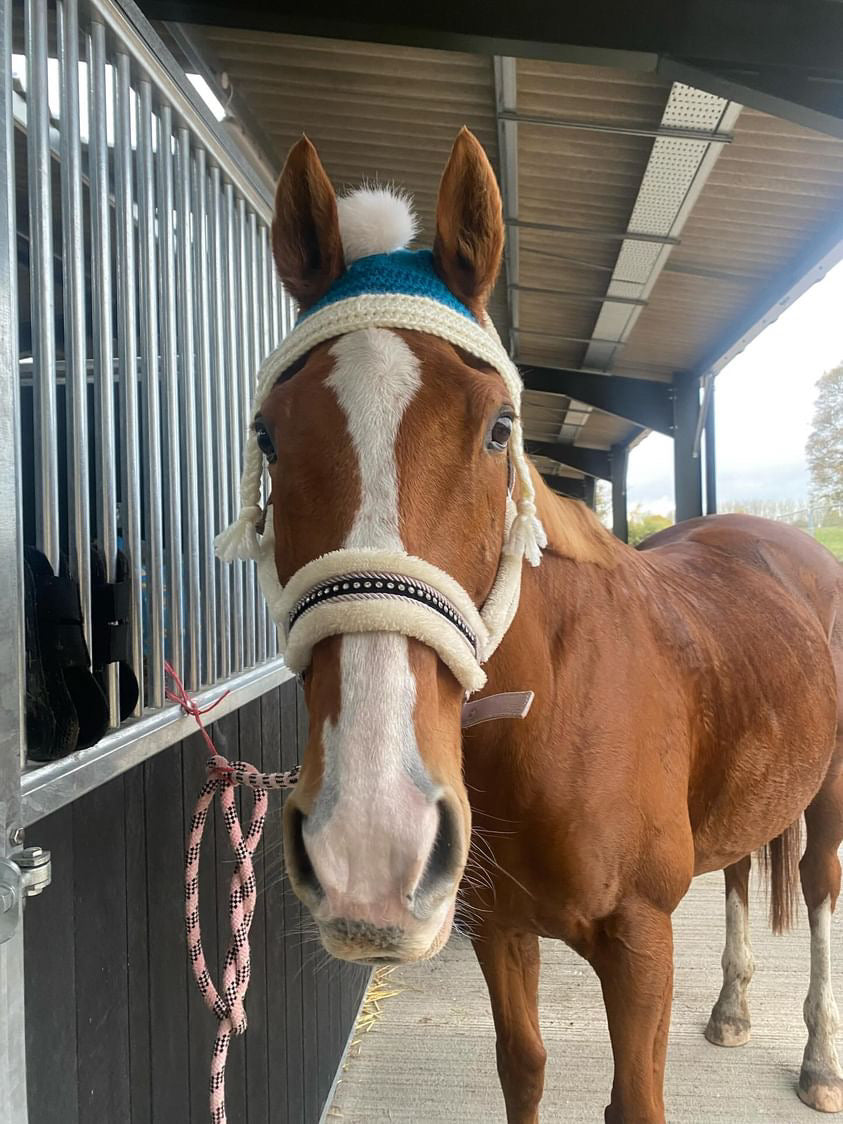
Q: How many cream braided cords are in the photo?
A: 2